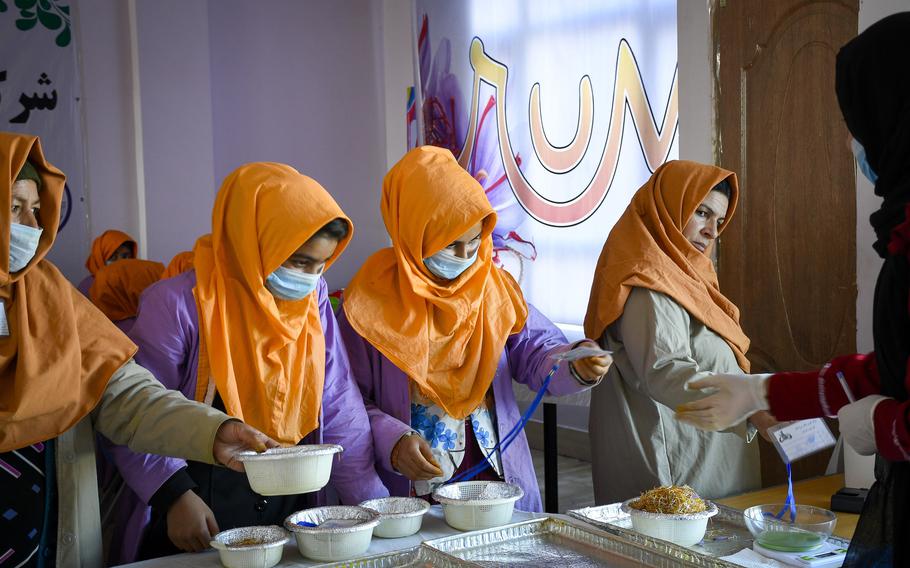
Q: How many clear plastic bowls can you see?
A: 1